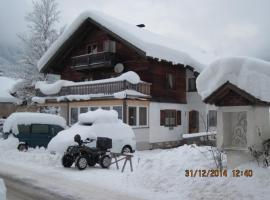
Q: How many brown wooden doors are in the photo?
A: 1